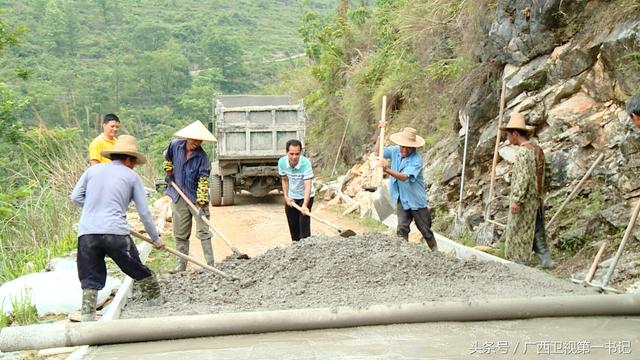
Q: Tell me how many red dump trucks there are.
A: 0